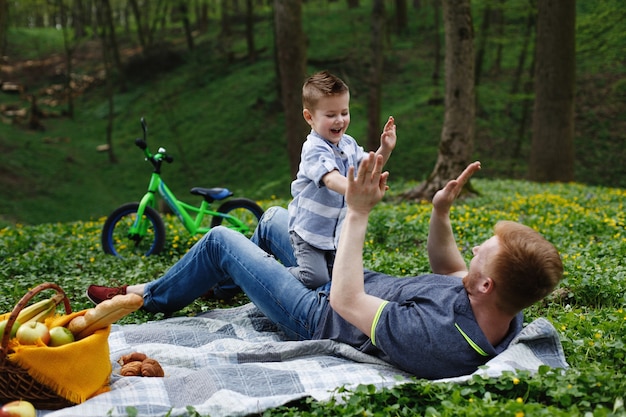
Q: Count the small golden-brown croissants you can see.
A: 3